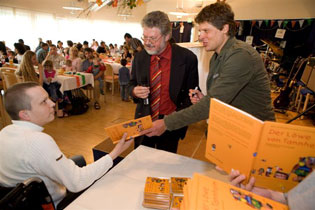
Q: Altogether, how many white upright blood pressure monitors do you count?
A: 0